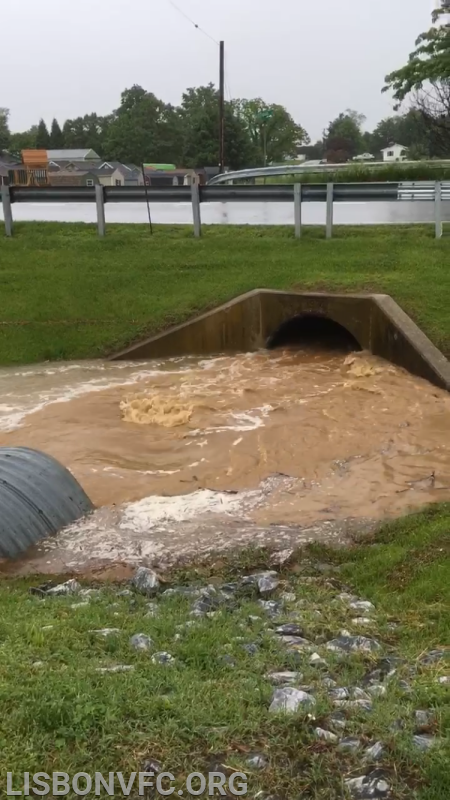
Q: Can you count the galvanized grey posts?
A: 6